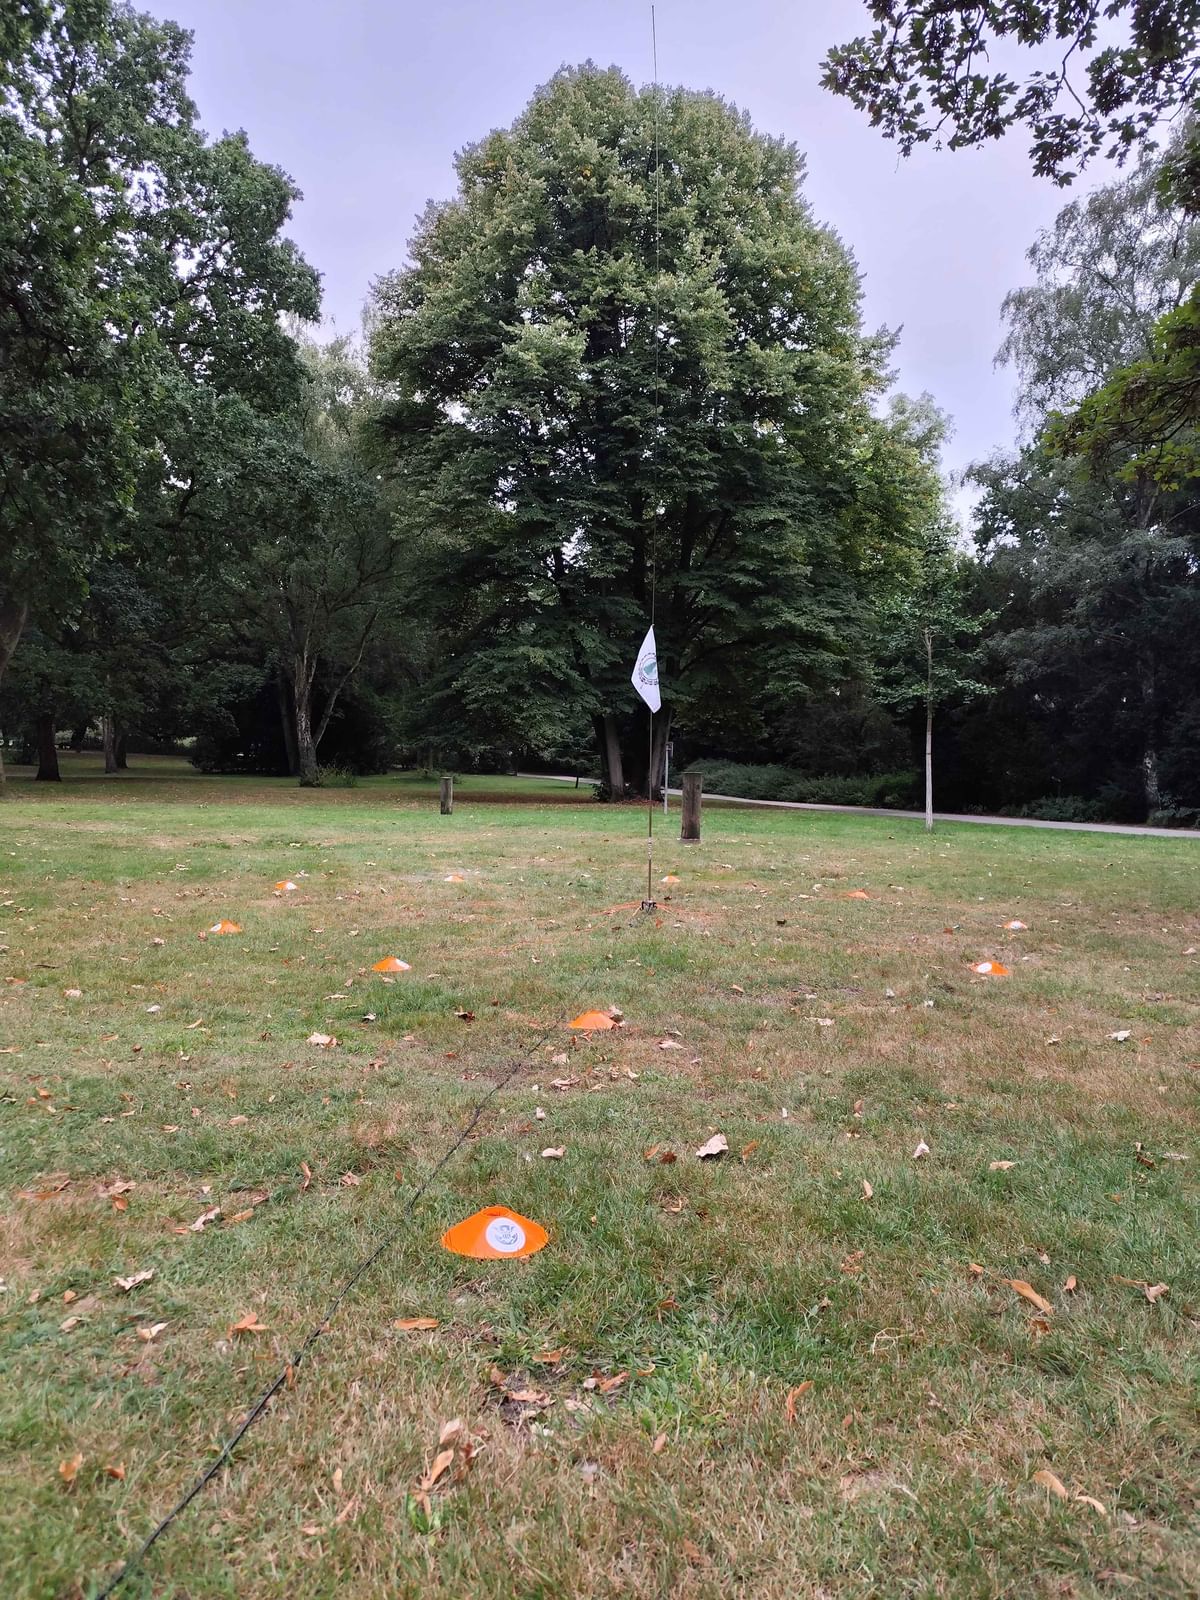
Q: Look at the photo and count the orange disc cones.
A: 10